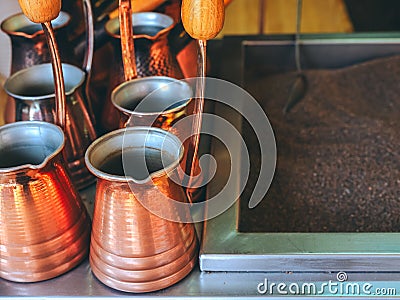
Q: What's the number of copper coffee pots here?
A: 6